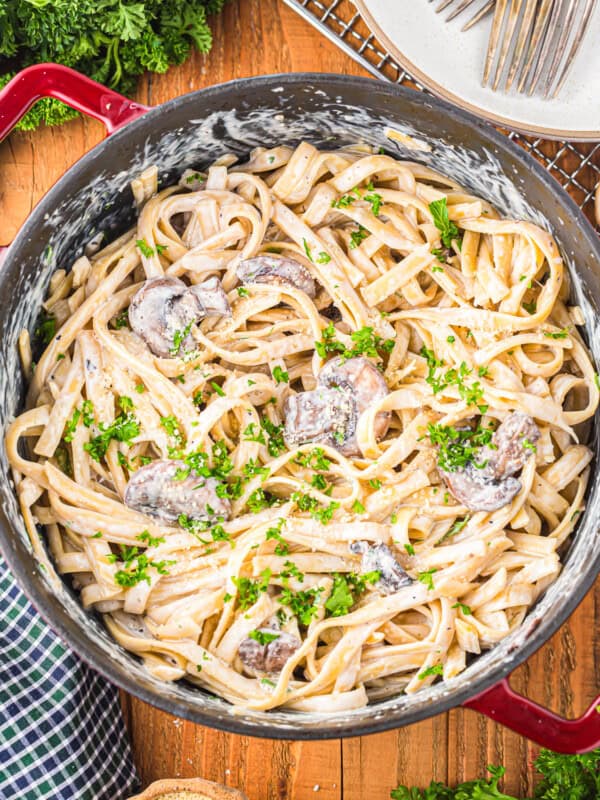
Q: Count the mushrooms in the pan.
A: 7